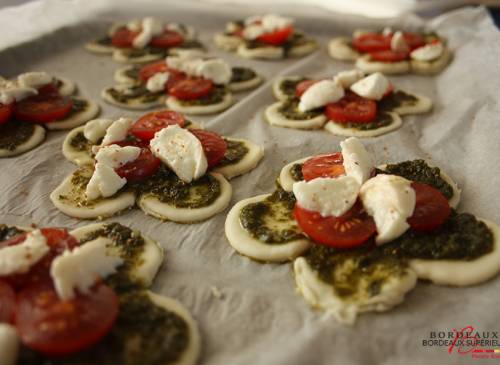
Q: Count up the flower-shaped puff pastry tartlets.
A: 9